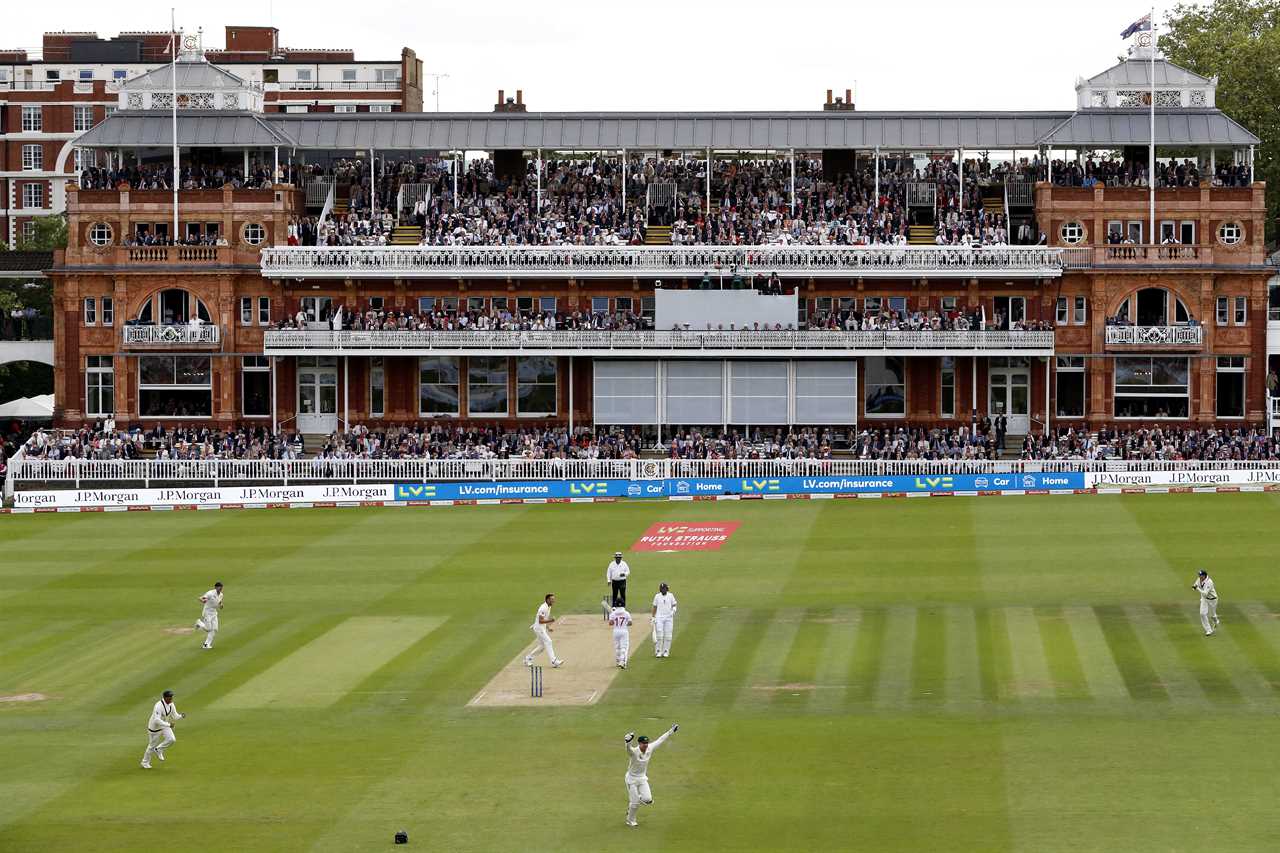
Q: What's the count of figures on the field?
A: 8